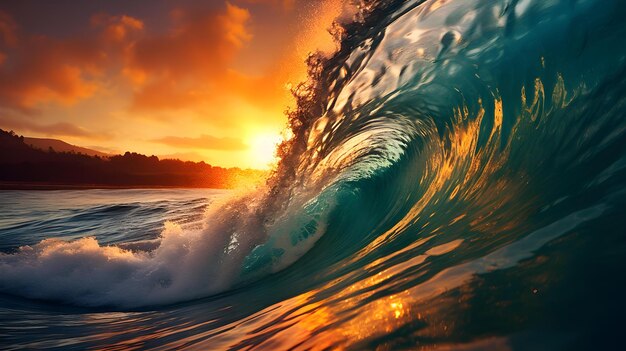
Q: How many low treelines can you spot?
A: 1